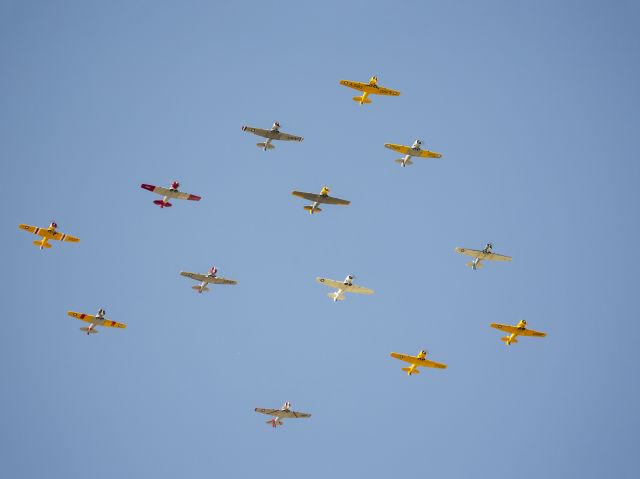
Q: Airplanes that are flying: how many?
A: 13